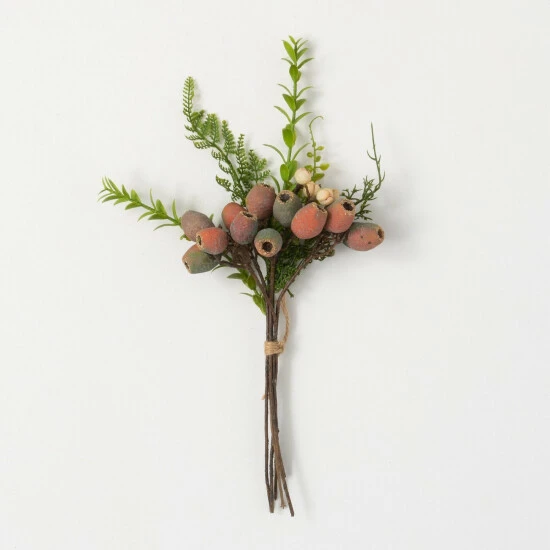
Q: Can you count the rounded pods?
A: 11